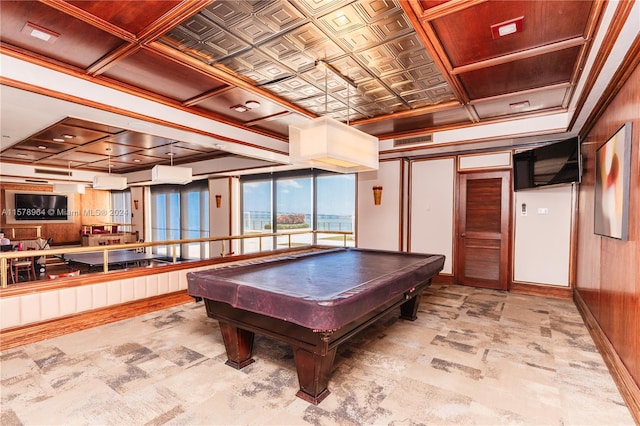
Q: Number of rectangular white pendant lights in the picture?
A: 4